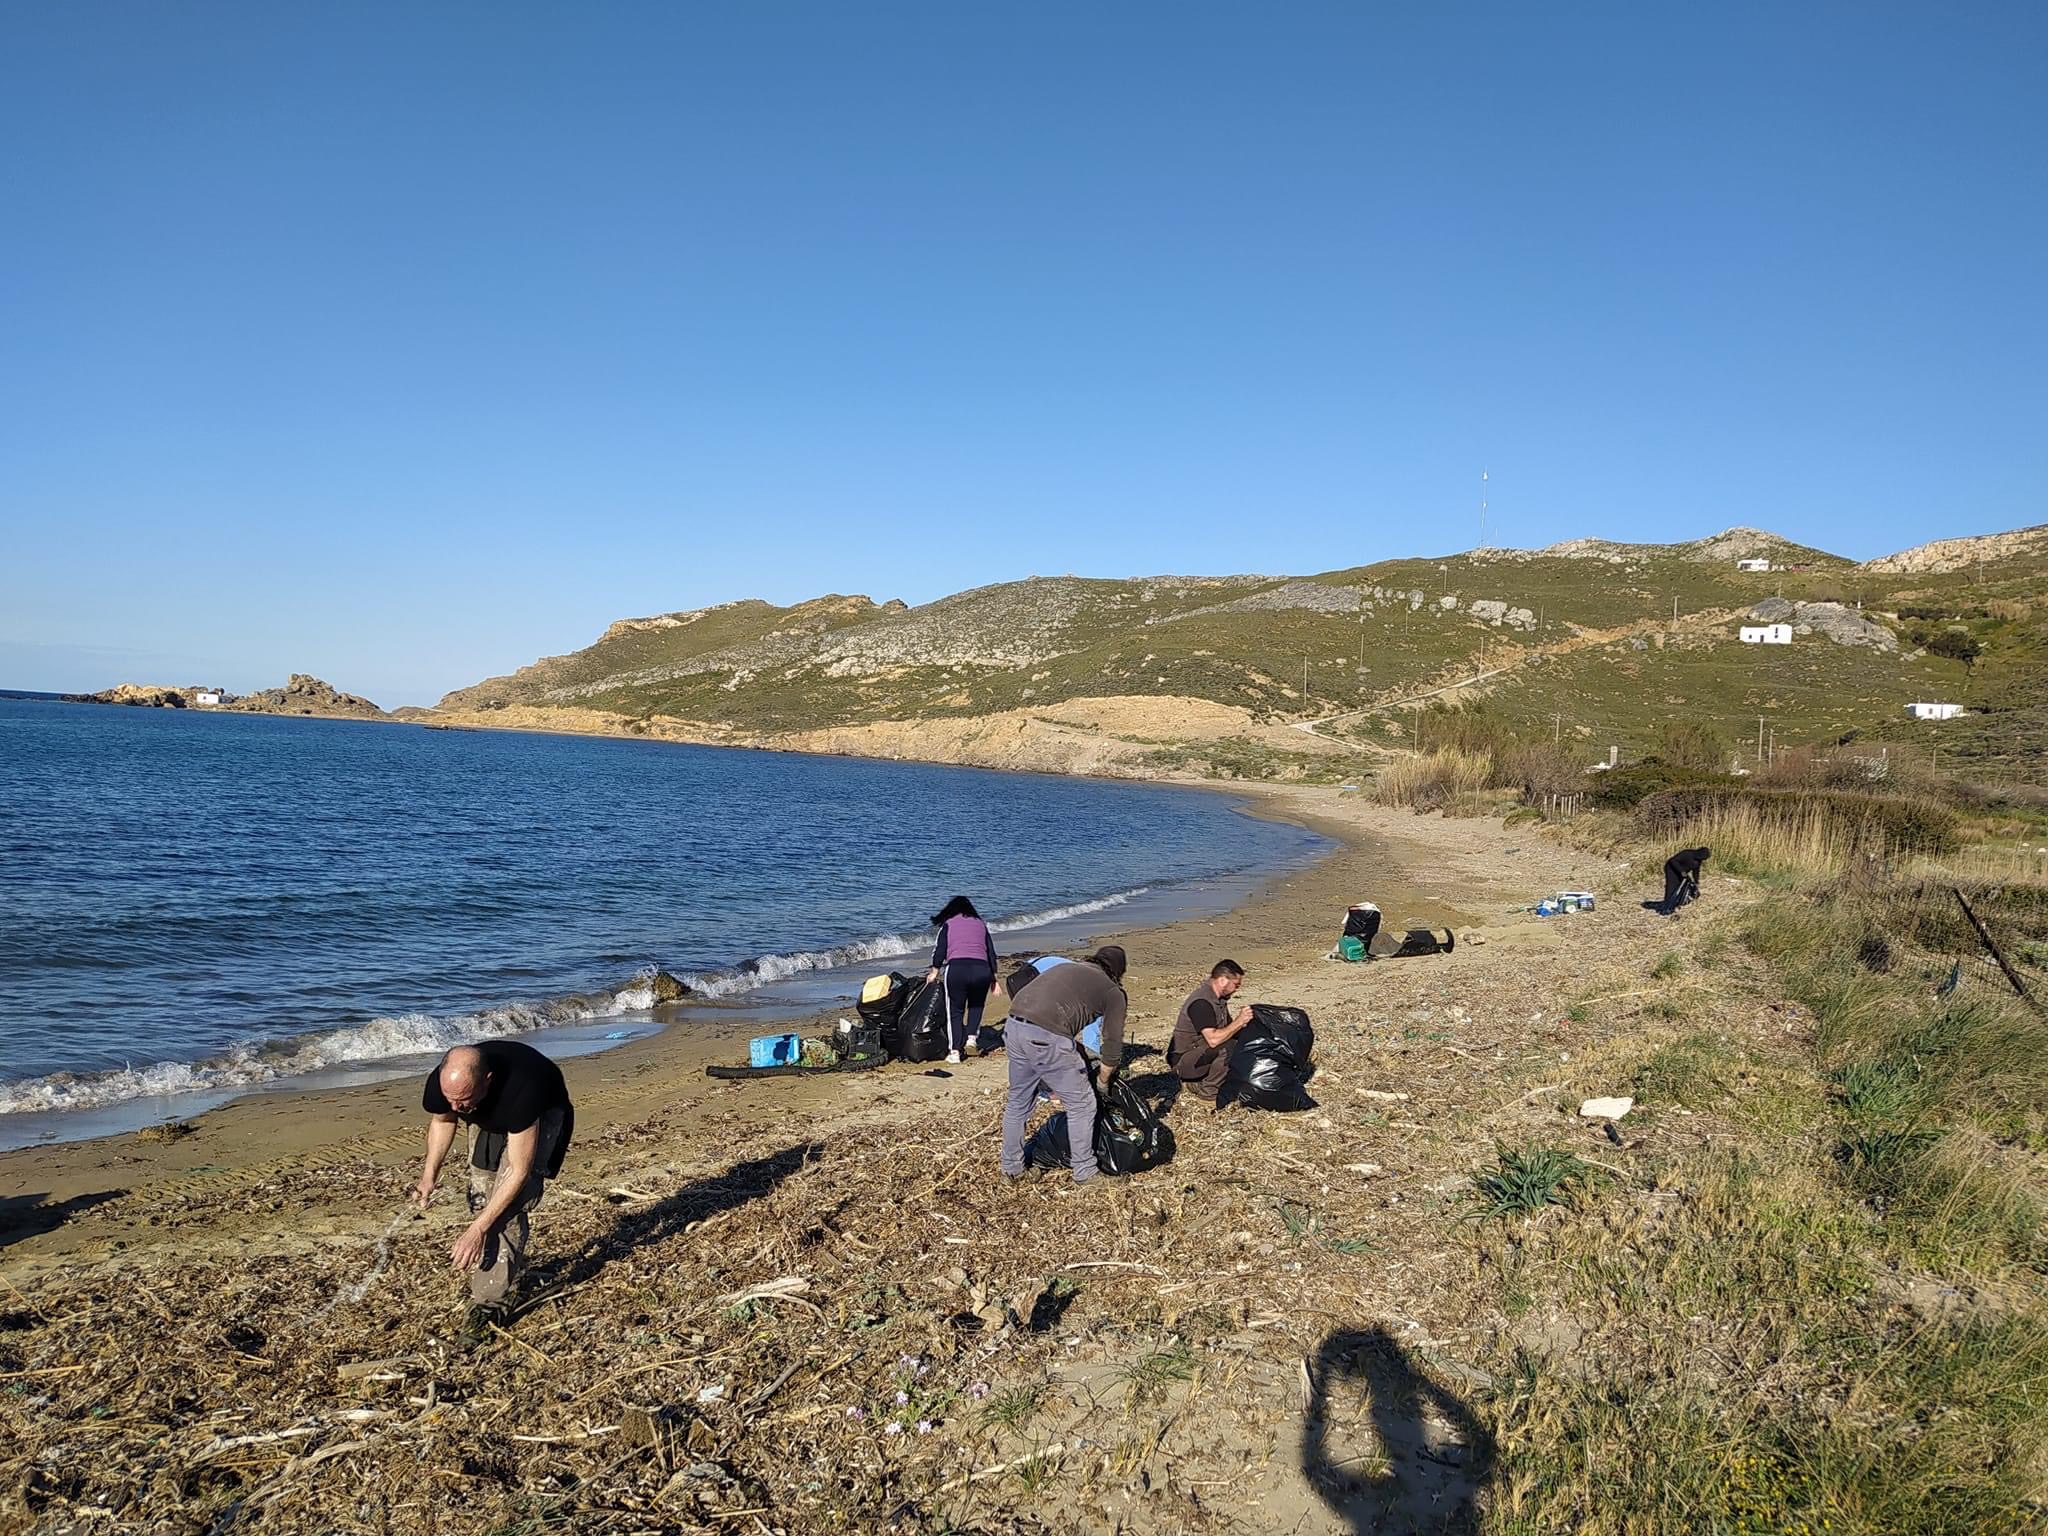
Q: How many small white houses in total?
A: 4